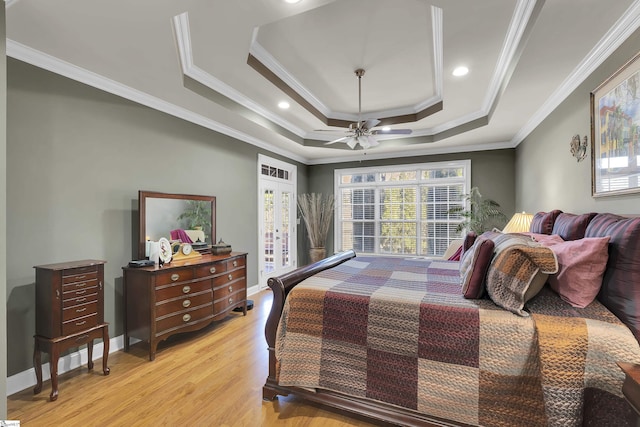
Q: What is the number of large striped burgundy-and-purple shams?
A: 3